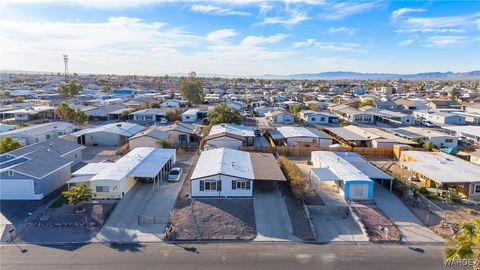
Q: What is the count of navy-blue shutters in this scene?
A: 4